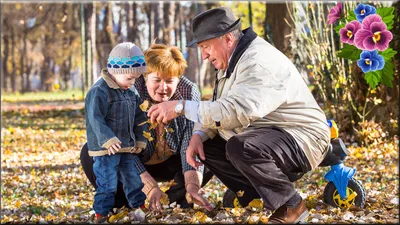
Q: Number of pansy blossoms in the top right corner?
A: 5